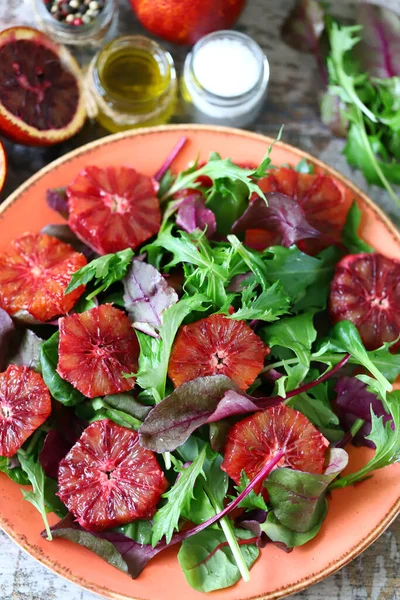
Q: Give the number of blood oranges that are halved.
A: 1